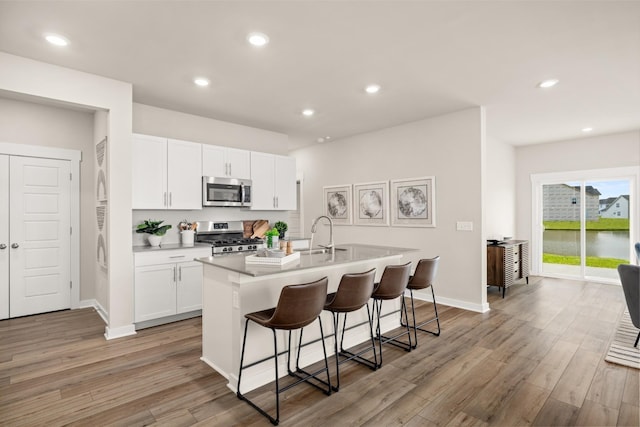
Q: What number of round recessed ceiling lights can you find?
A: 7